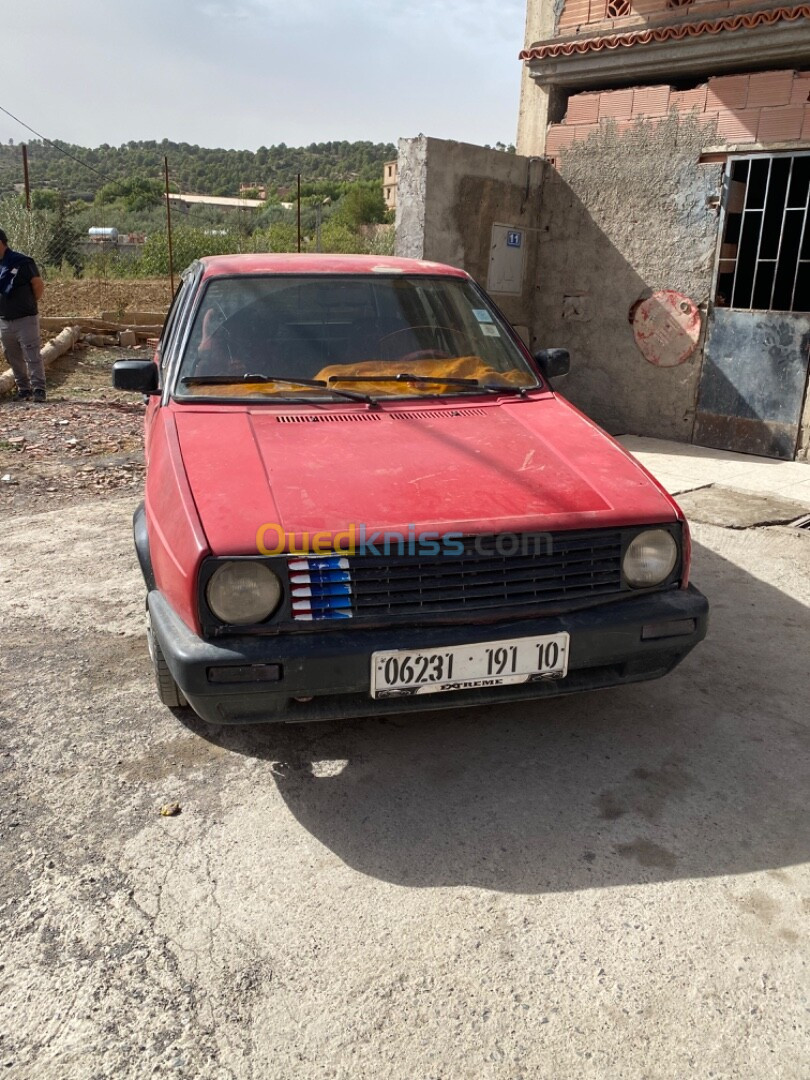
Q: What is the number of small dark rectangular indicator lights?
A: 2